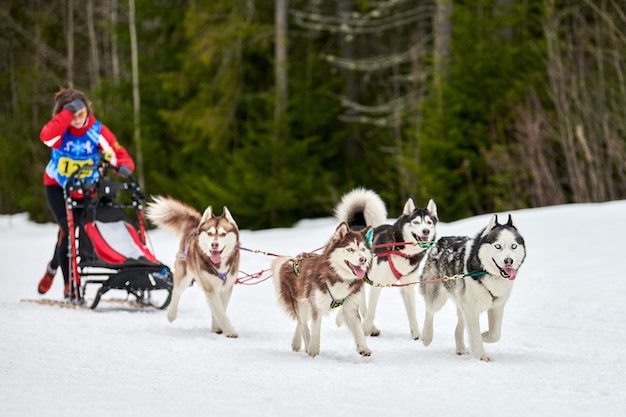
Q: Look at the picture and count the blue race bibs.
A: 1